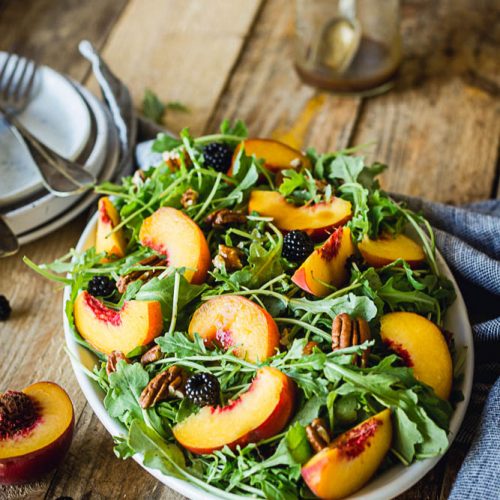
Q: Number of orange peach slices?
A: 11